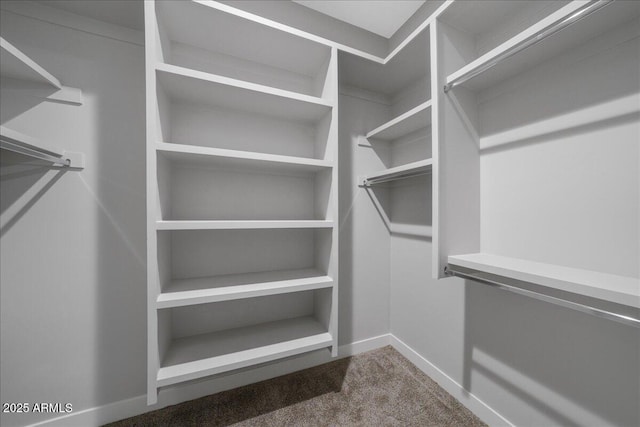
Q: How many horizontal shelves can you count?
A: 11